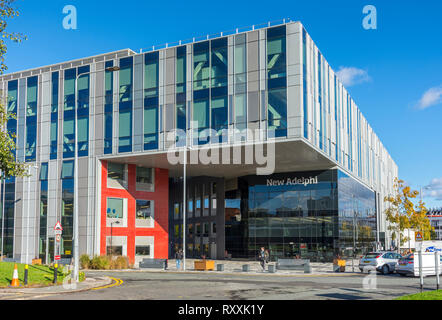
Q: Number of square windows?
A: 6